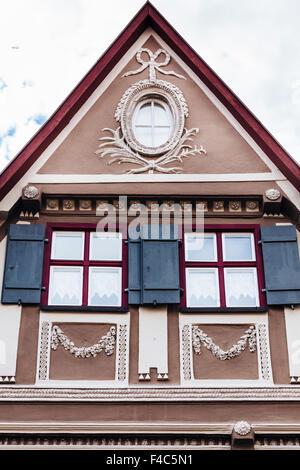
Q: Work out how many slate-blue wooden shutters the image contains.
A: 4